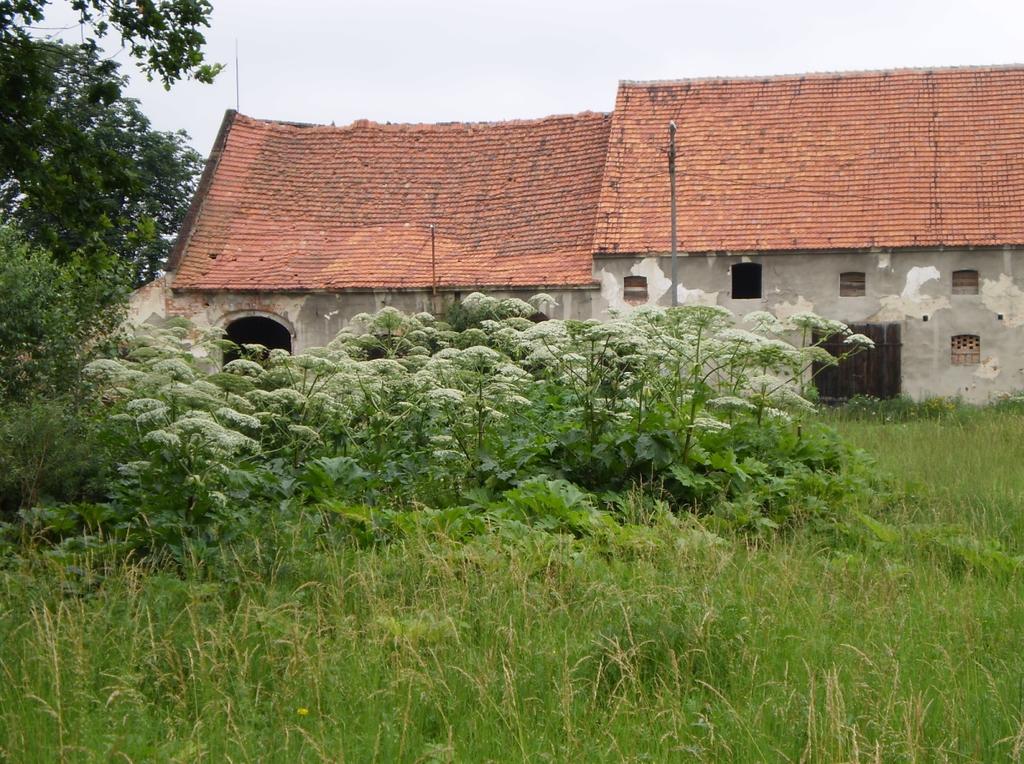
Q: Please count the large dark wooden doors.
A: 1